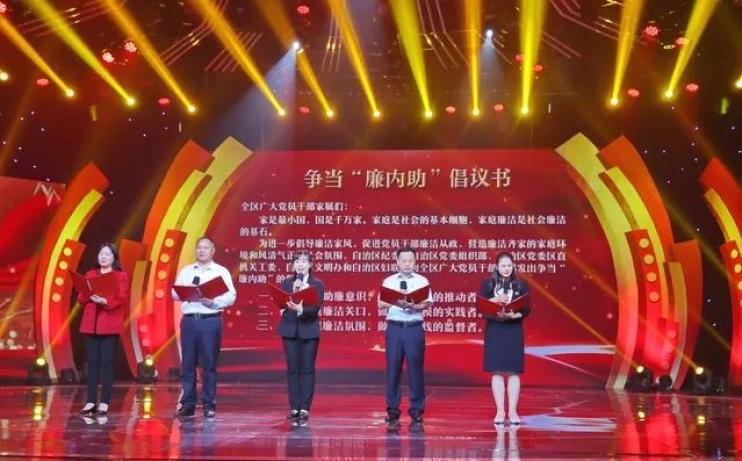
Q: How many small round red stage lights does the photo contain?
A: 15